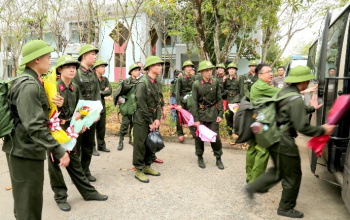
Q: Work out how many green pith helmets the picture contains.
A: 12